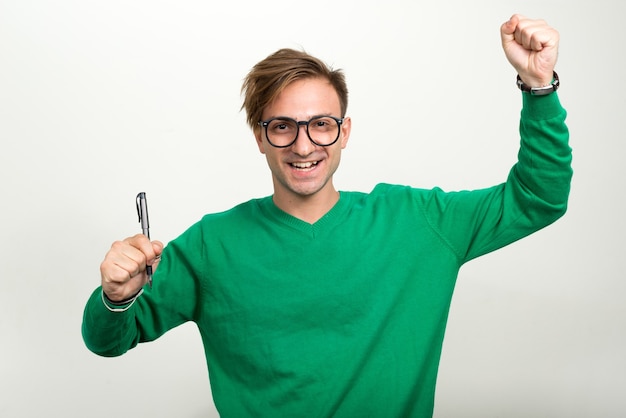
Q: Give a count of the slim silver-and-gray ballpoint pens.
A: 1